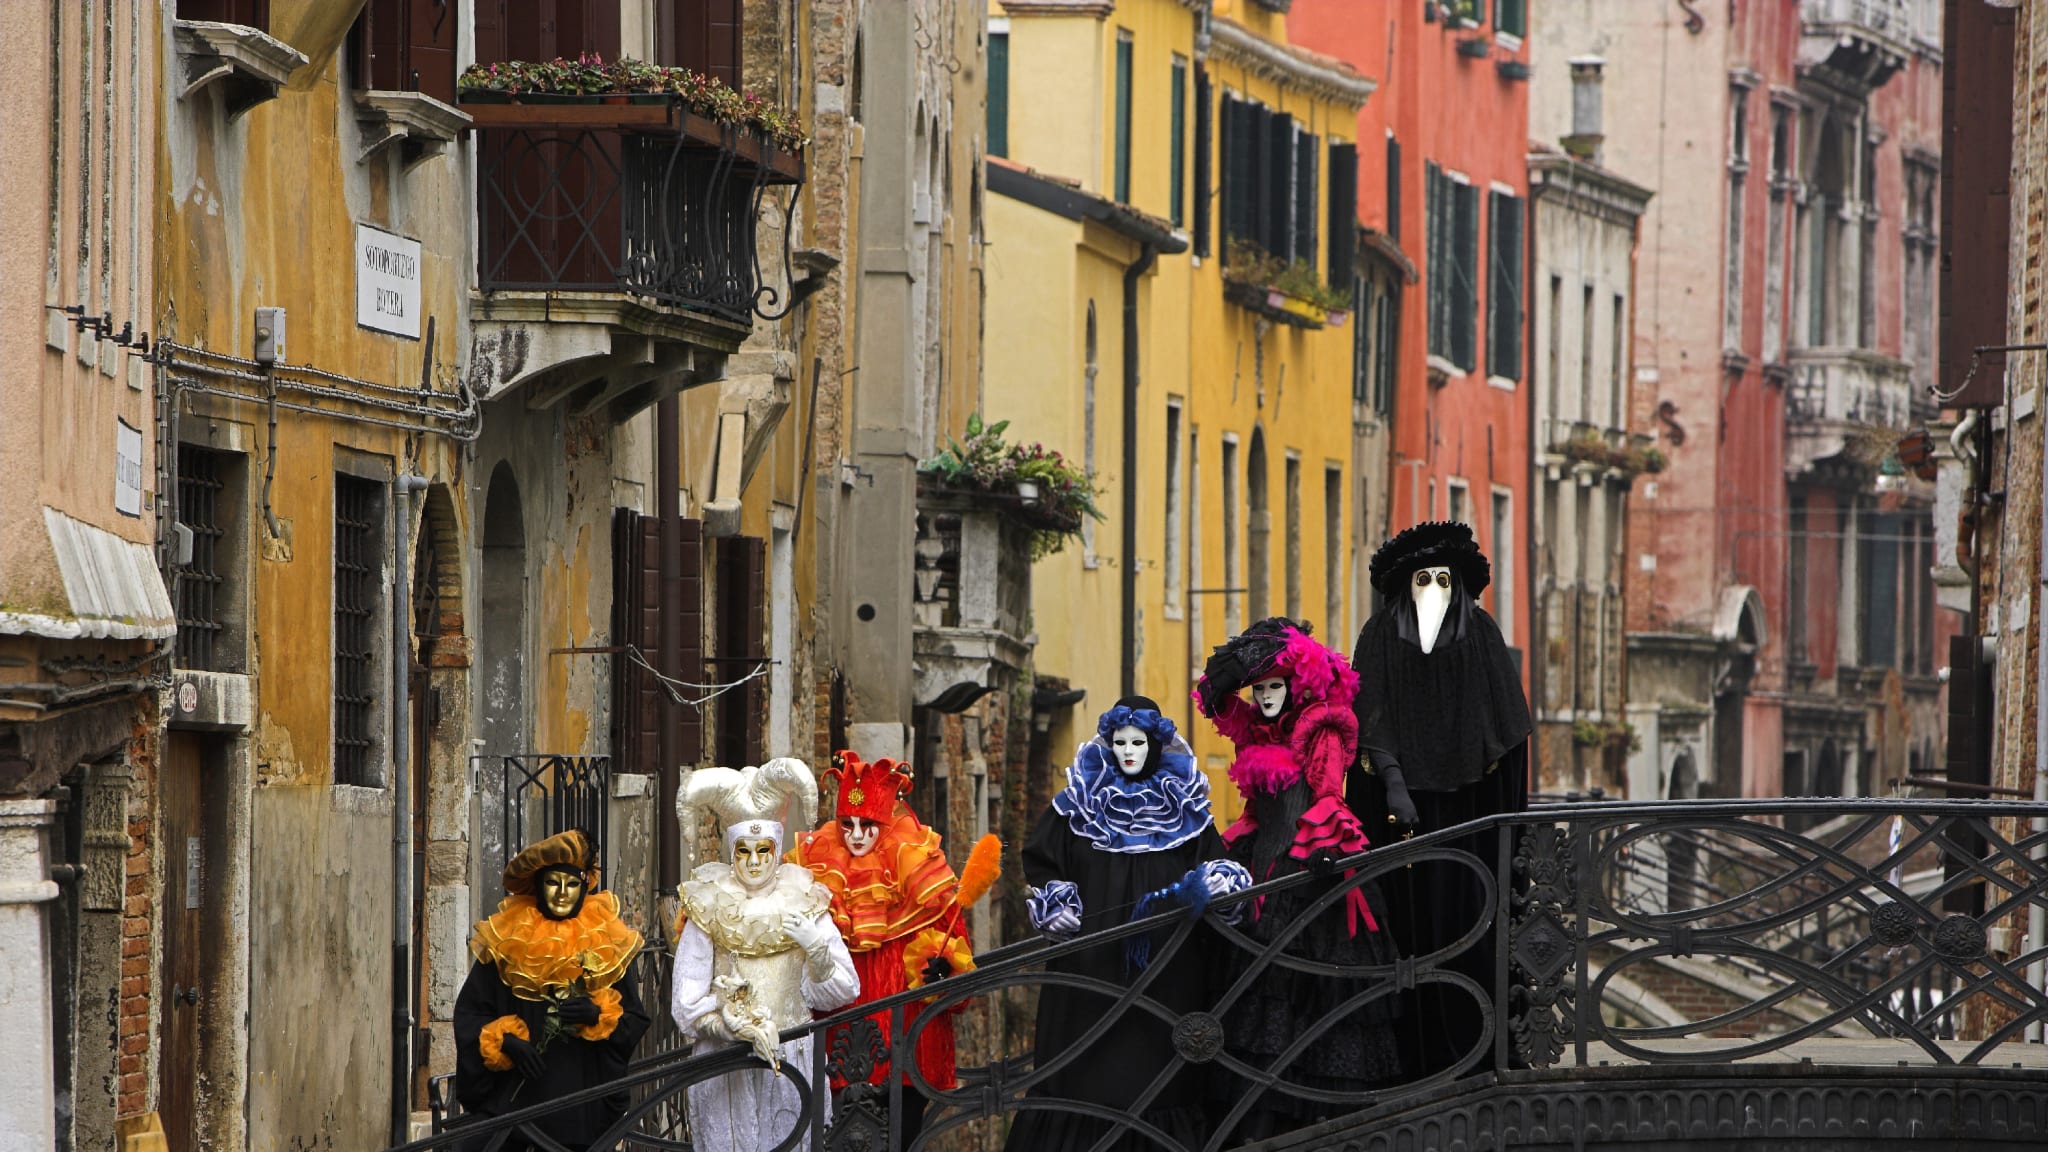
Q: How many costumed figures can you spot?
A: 6